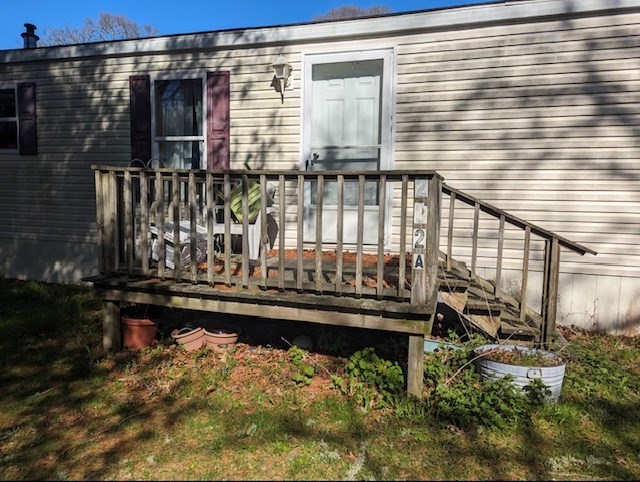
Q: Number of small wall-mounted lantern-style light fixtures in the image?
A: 1